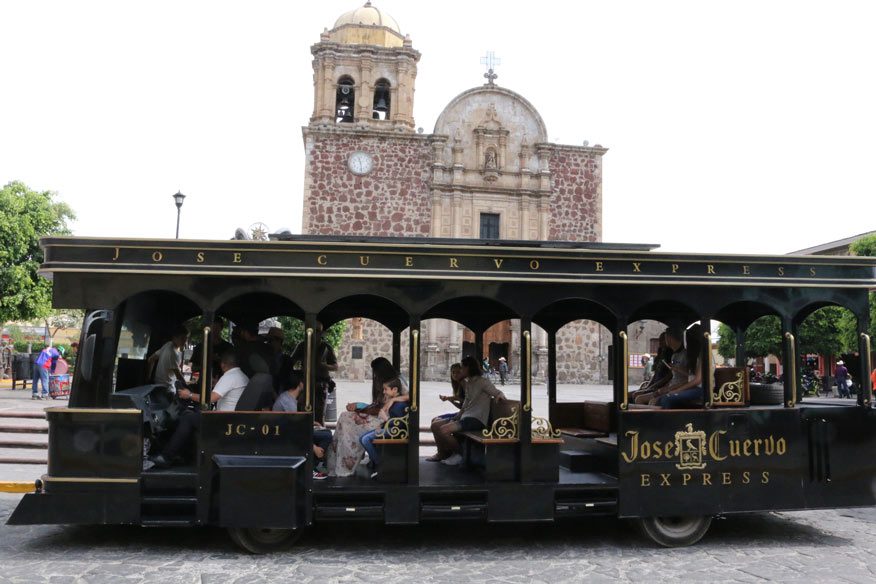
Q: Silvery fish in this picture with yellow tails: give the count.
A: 0